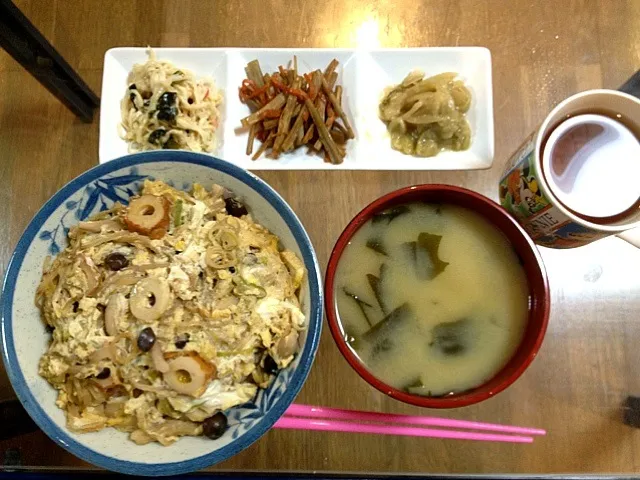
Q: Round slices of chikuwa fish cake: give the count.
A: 3